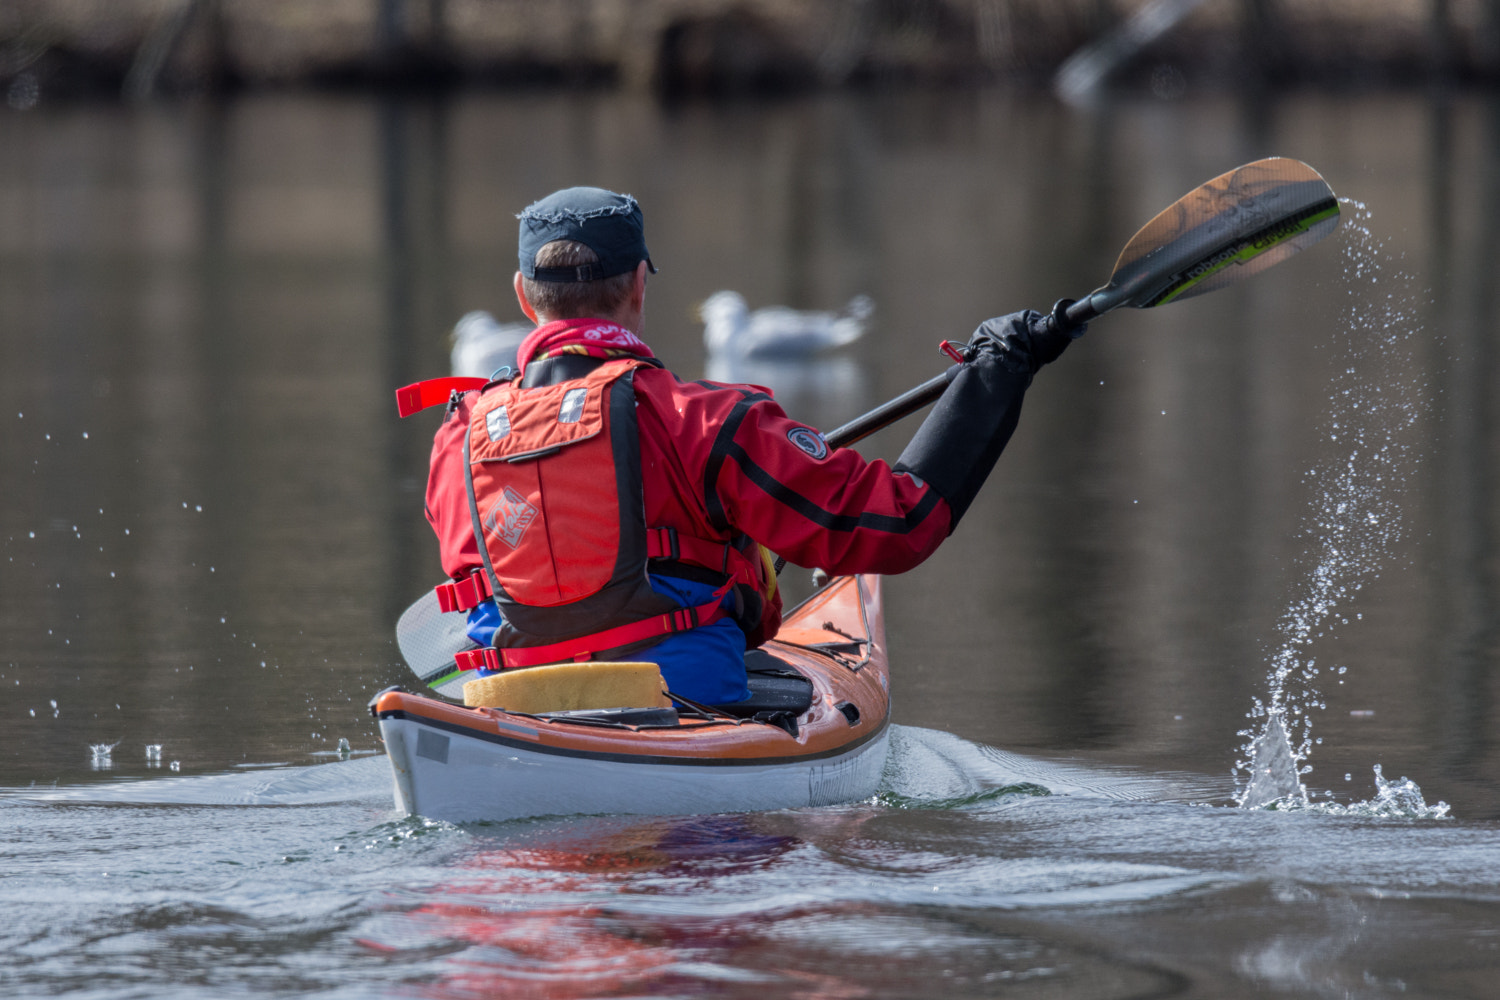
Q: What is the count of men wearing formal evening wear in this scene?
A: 0